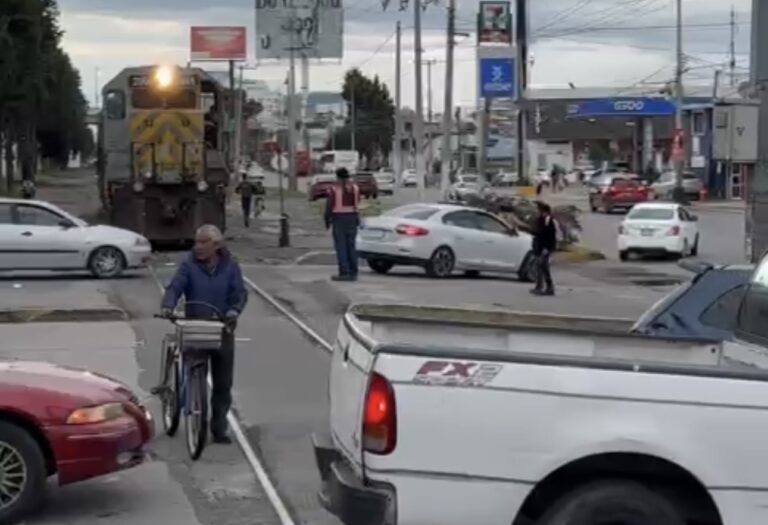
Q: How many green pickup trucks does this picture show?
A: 0